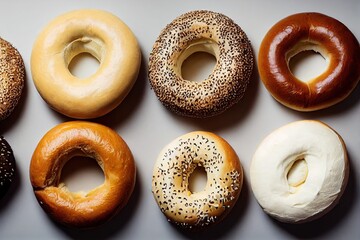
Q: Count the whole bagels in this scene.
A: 6